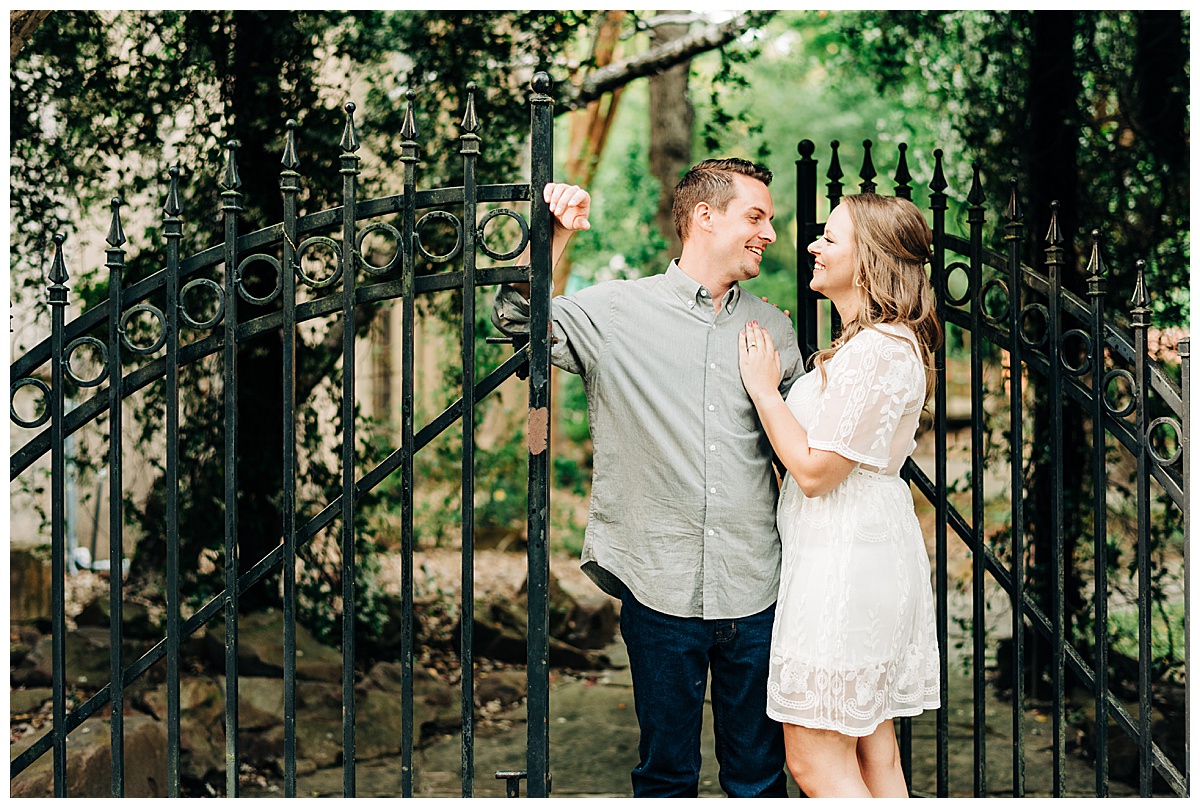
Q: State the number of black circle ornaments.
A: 15